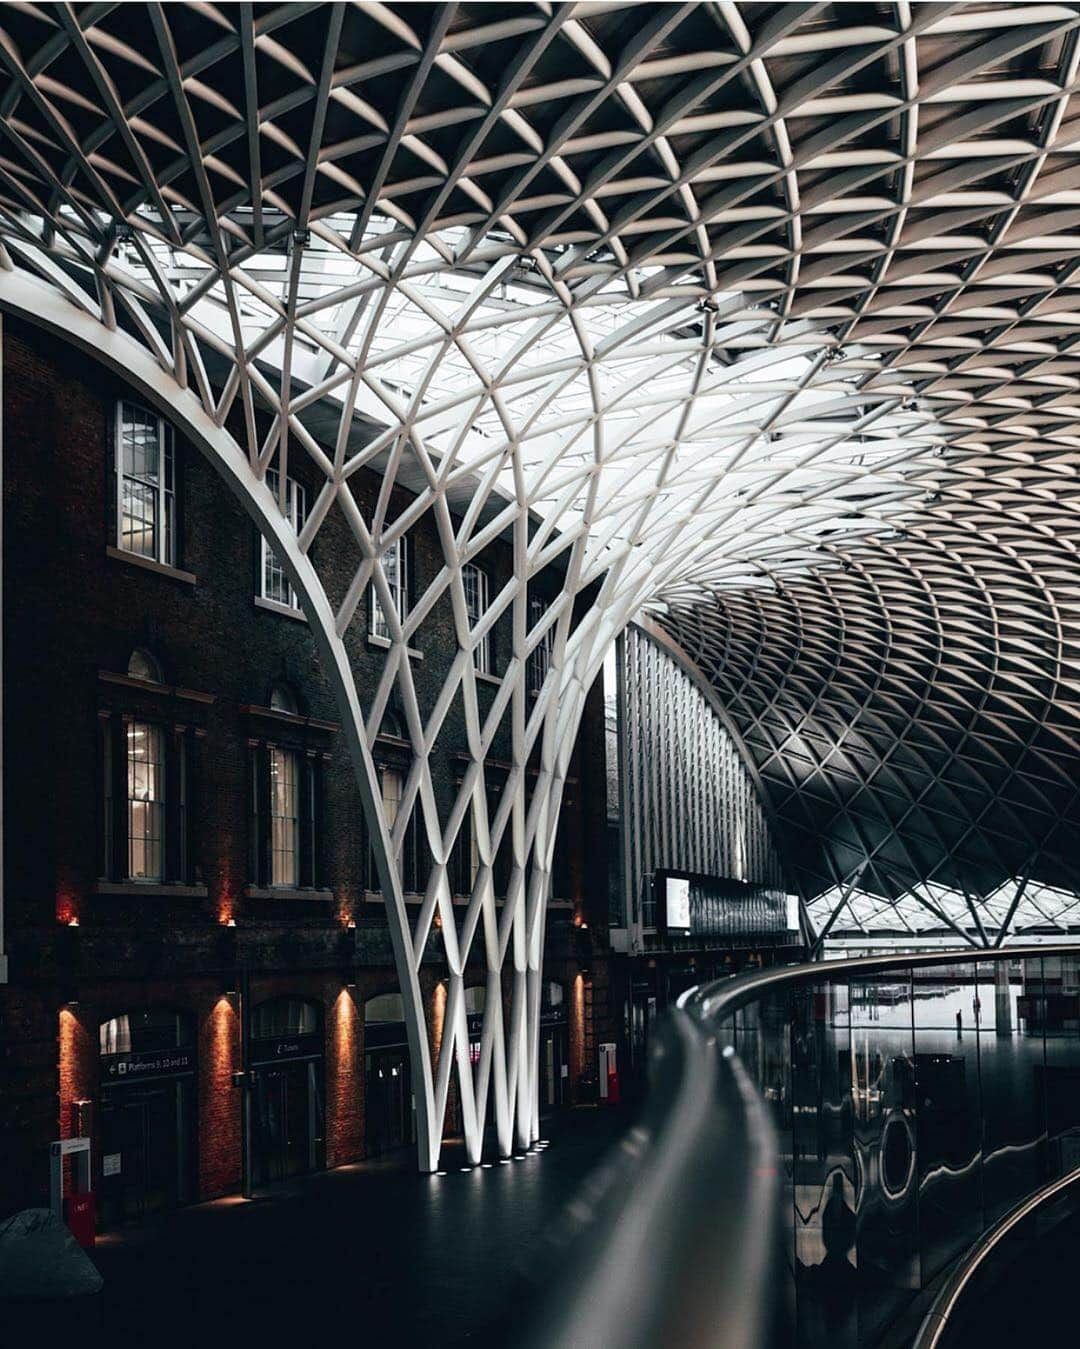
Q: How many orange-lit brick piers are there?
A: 5